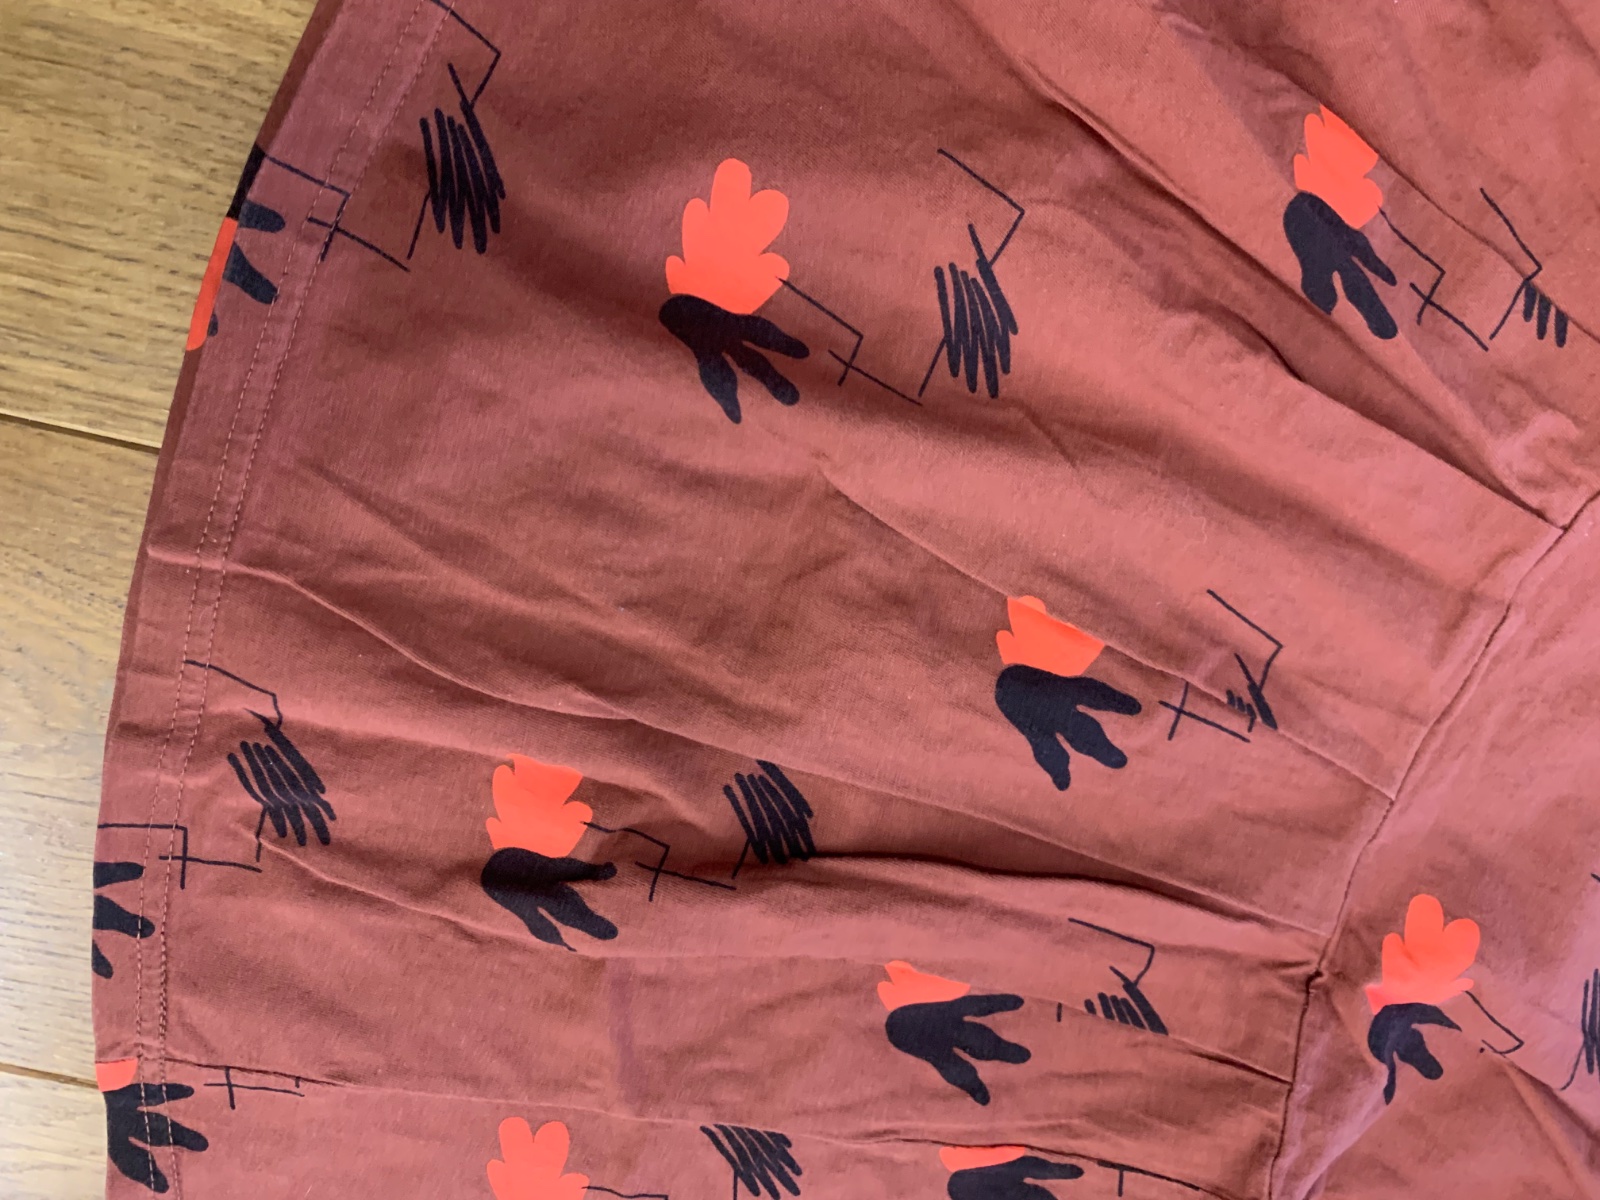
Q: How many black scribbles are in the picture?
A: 9